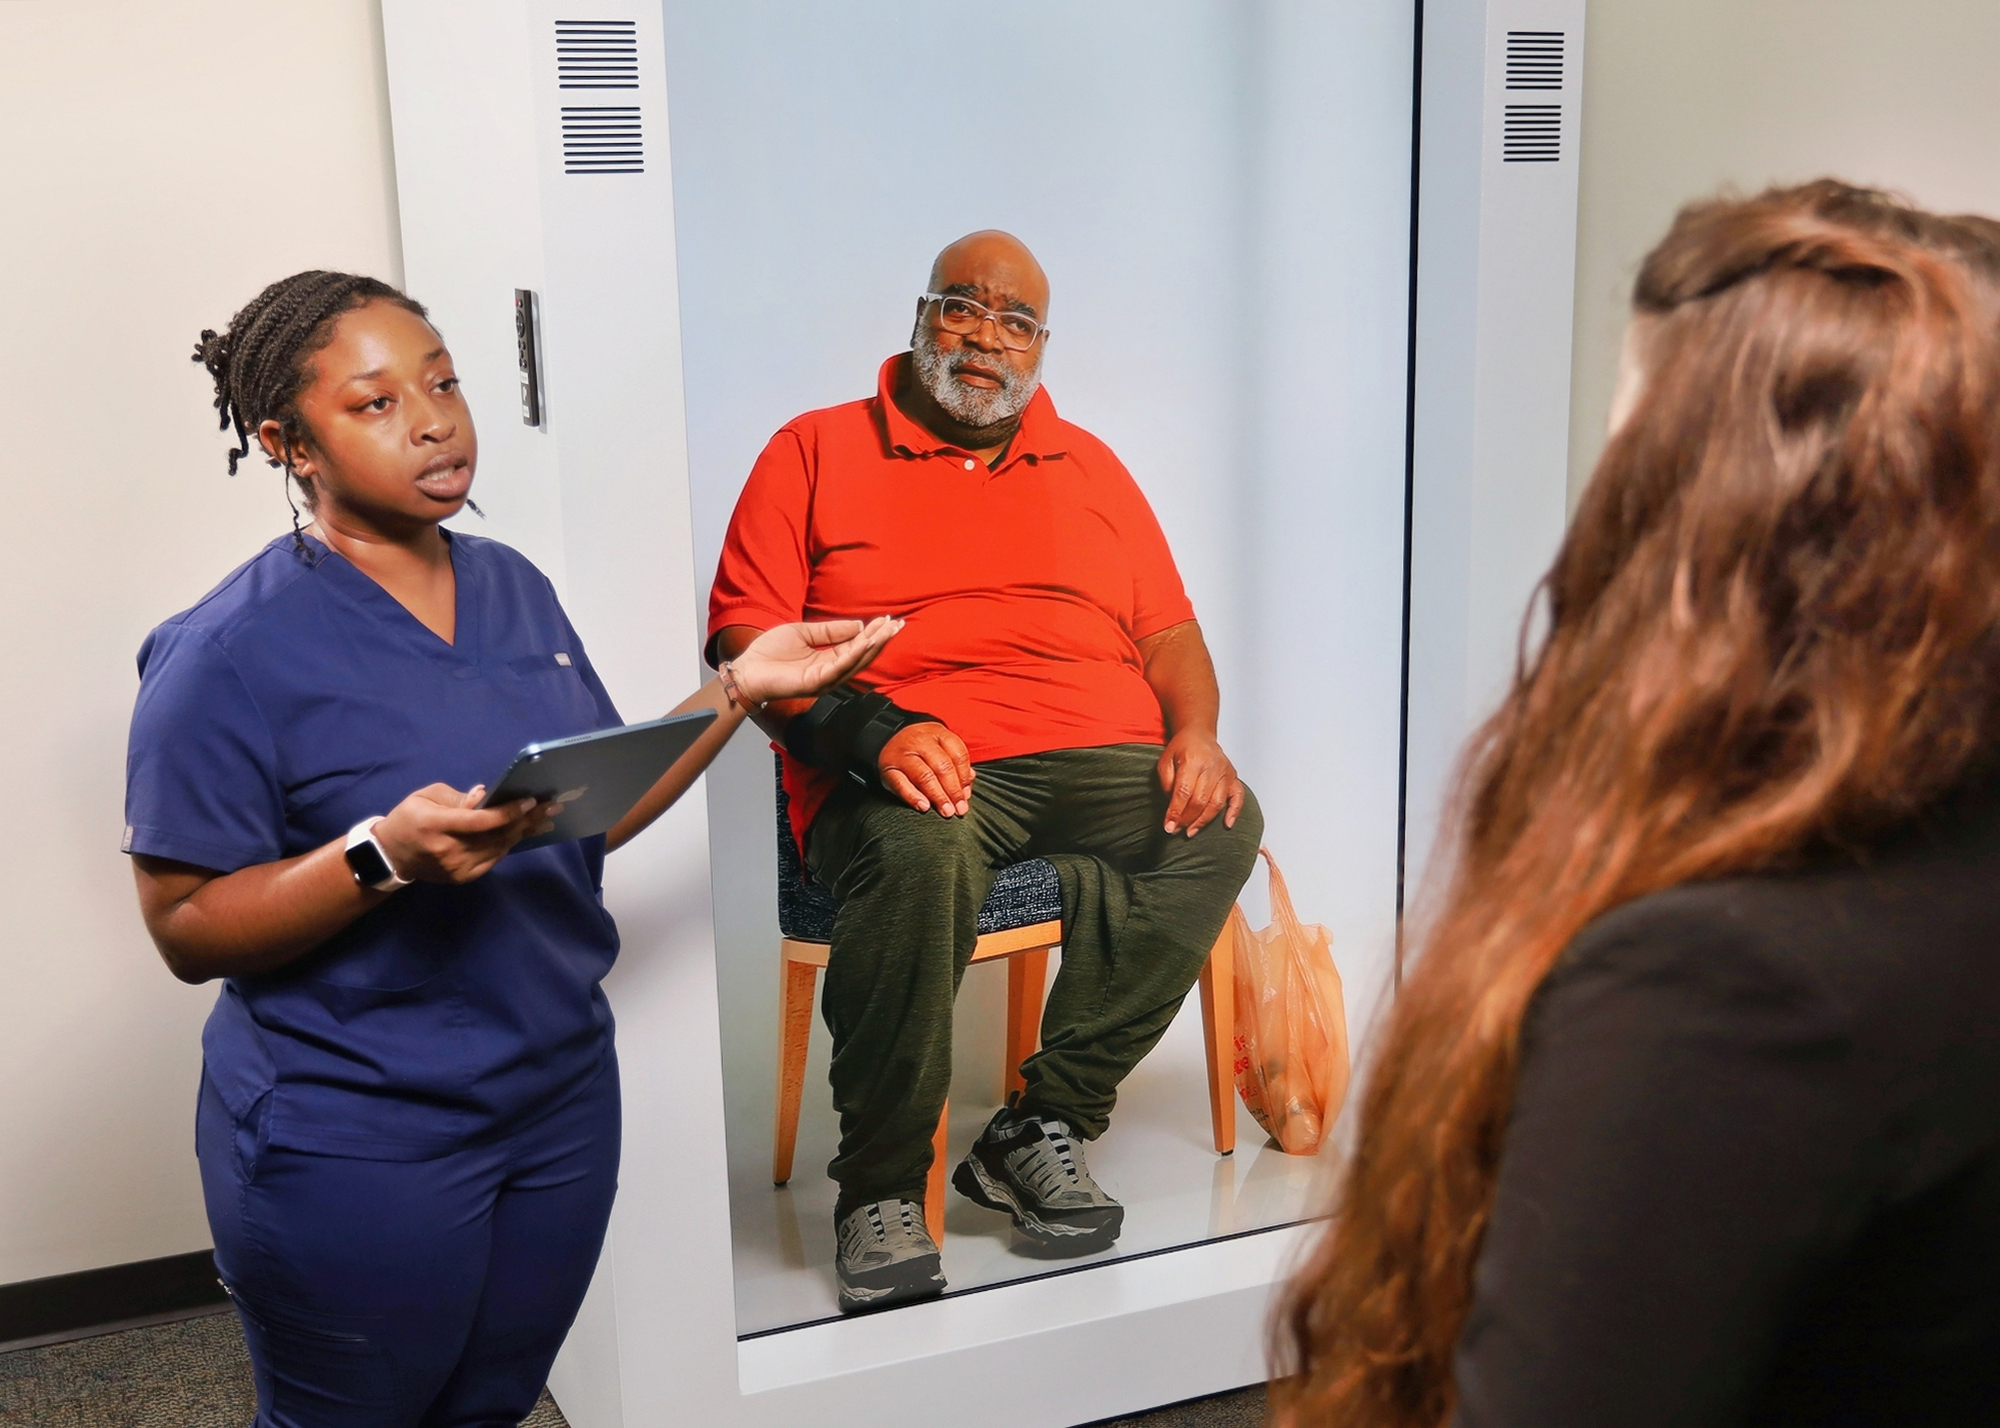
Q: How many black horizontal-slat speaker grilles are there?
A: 4